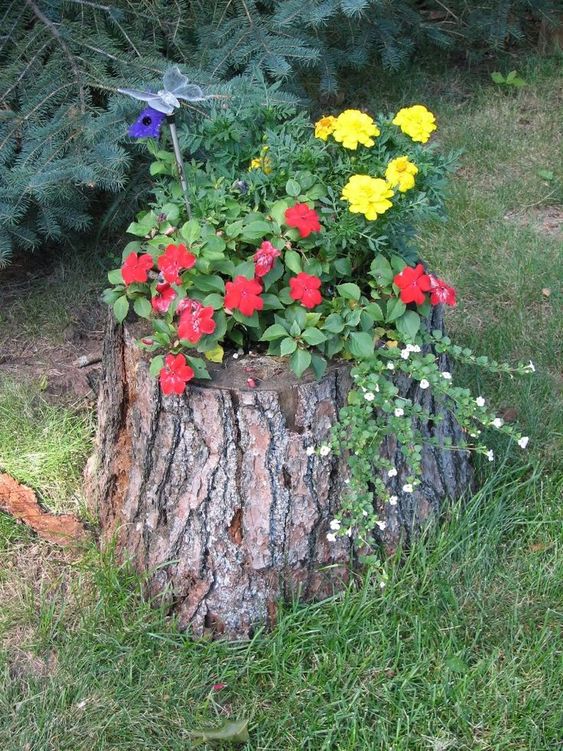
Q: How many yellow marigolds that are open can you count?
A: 5